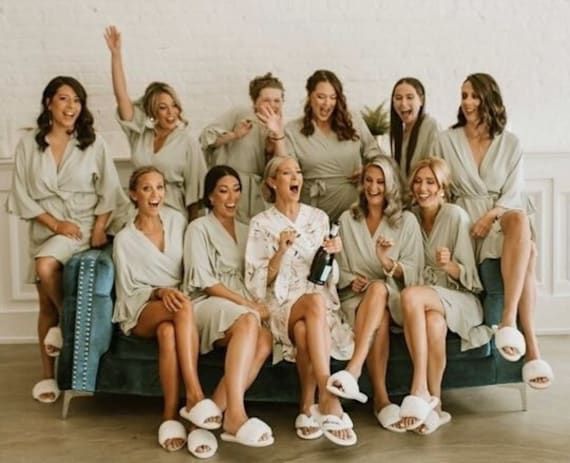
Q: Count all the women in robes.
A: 11